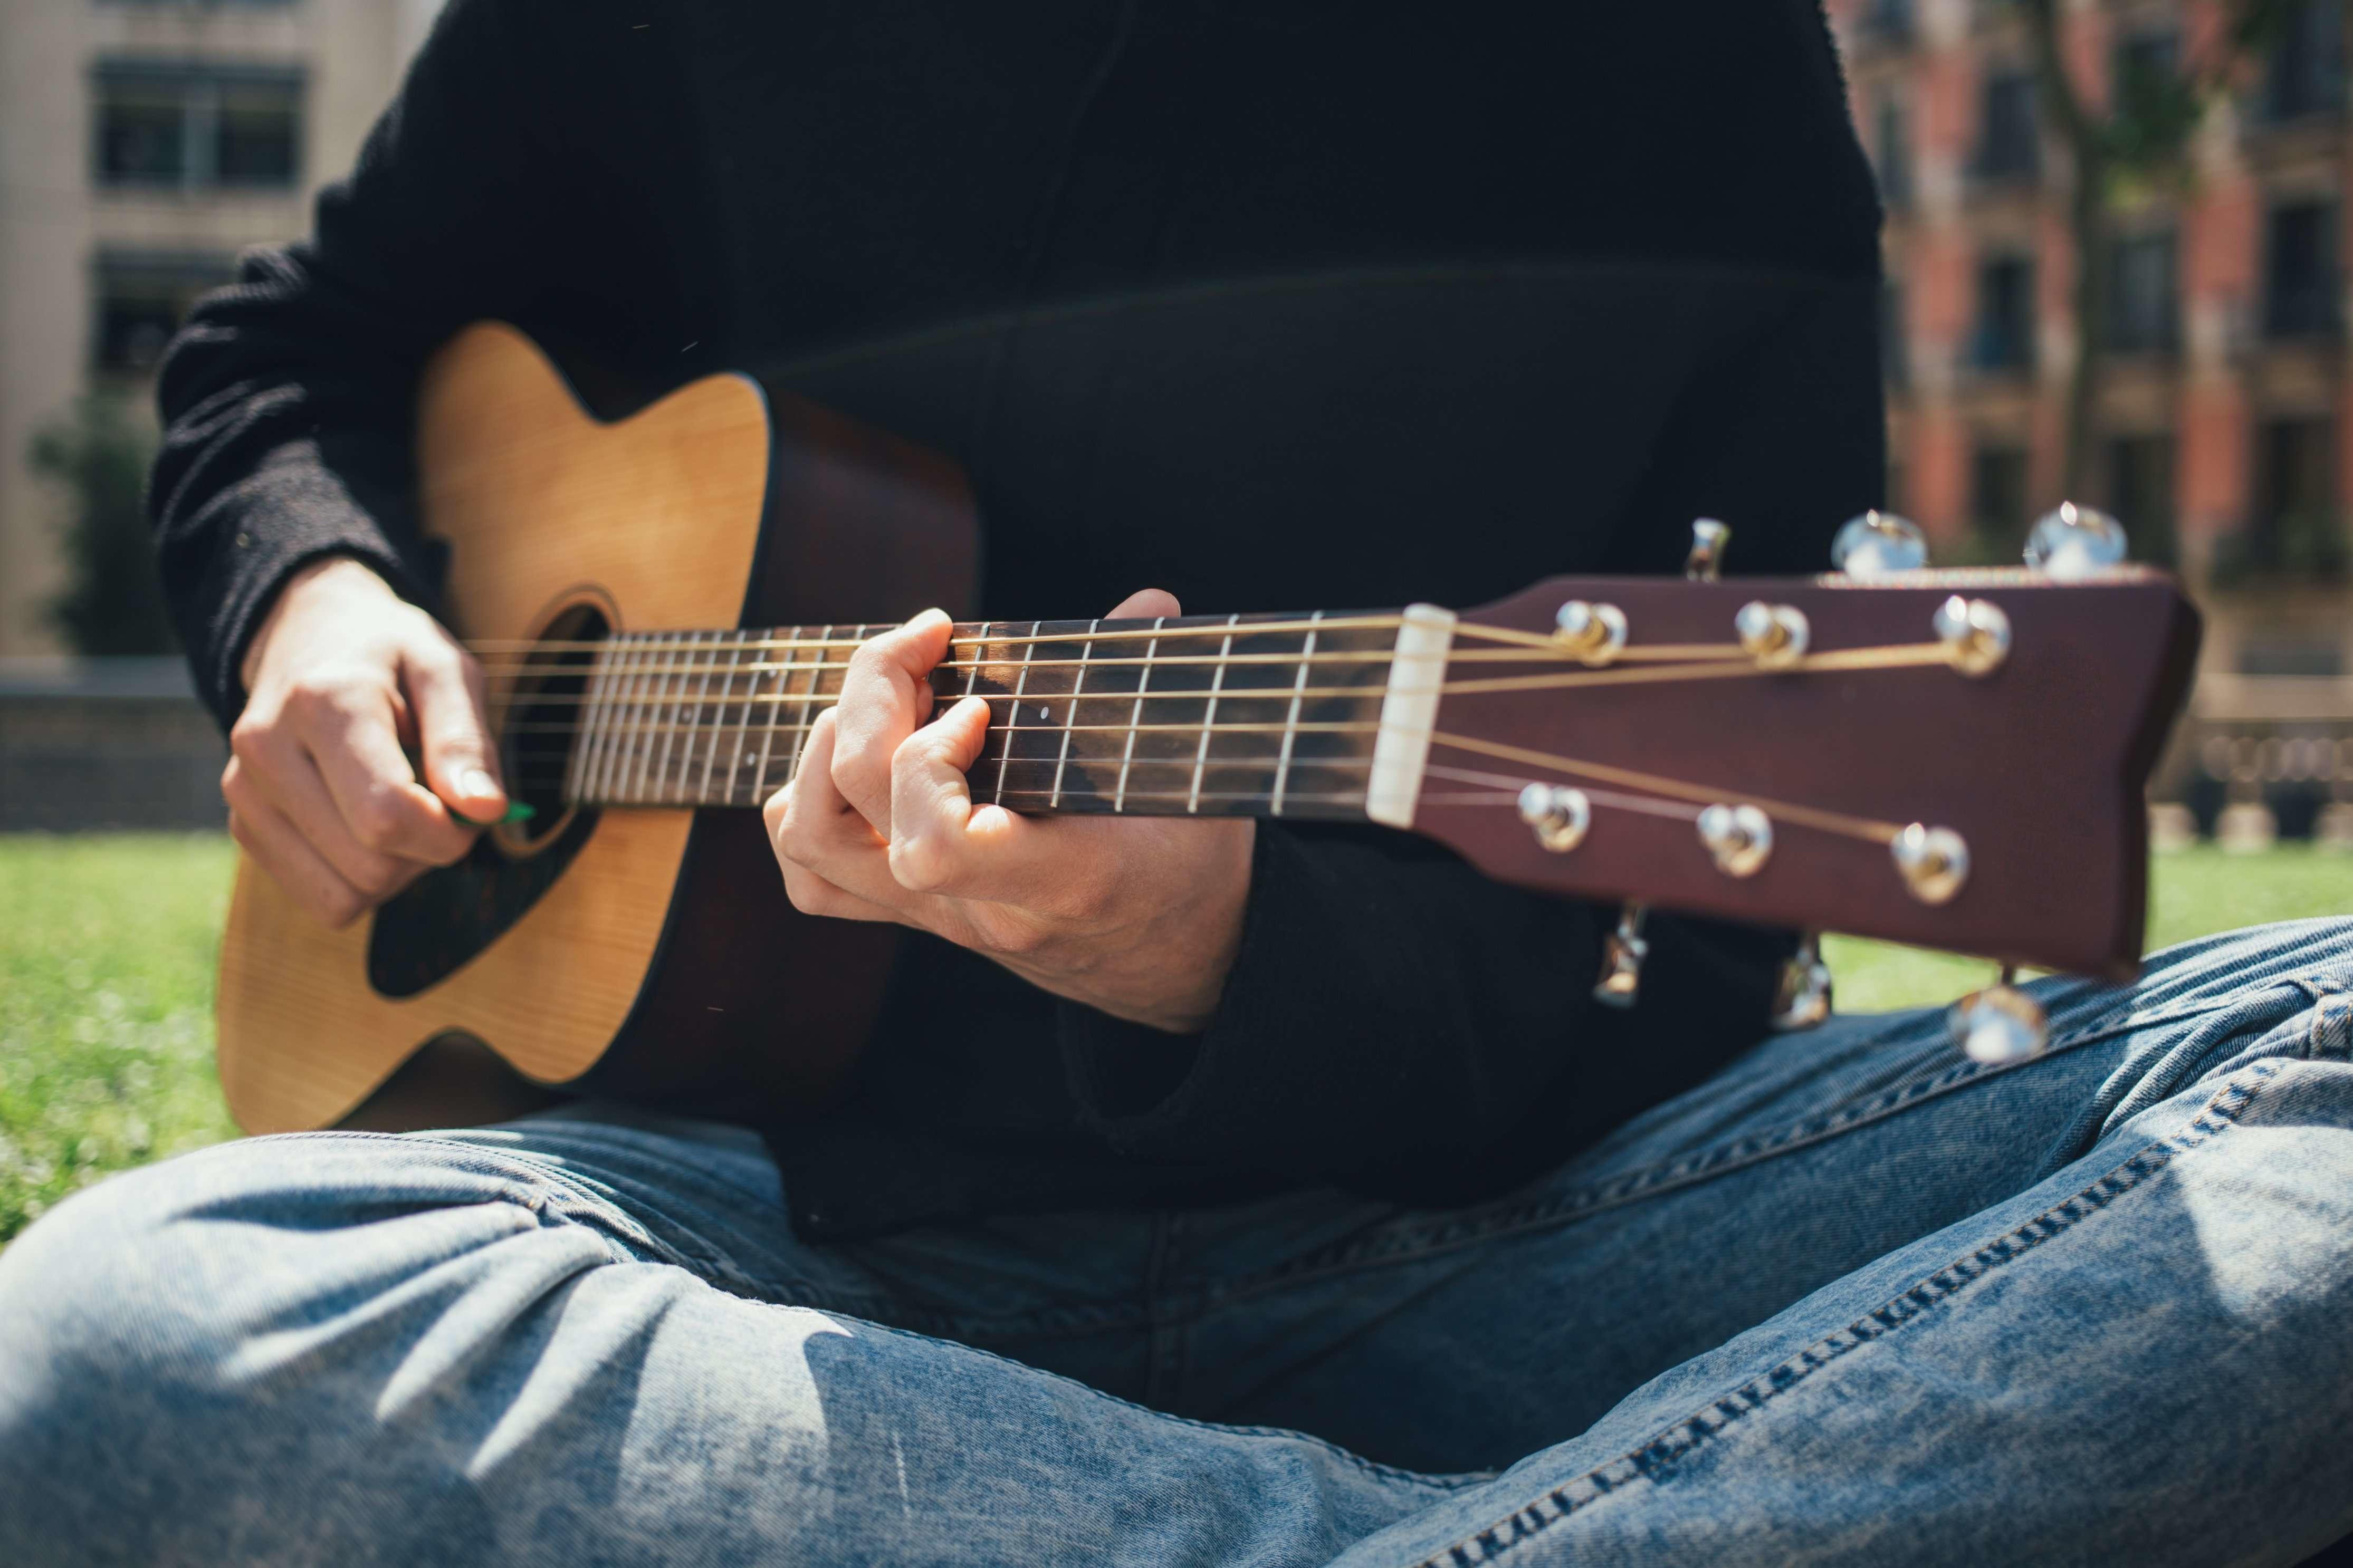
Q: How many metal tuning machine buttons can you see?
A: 6